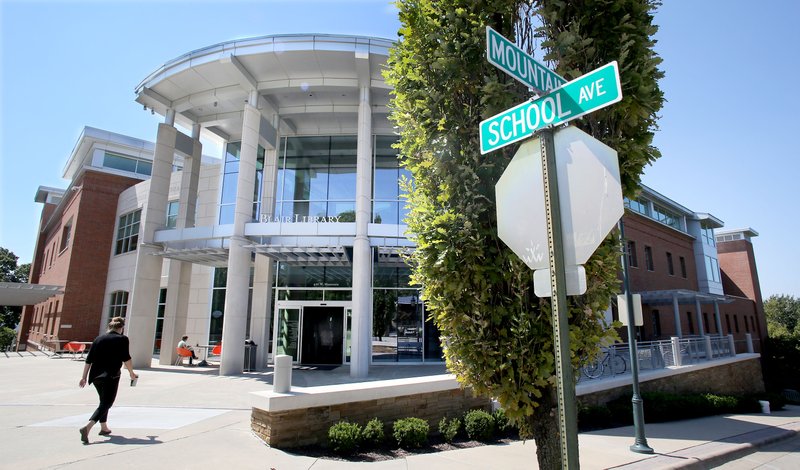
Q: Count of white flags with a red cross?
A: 0